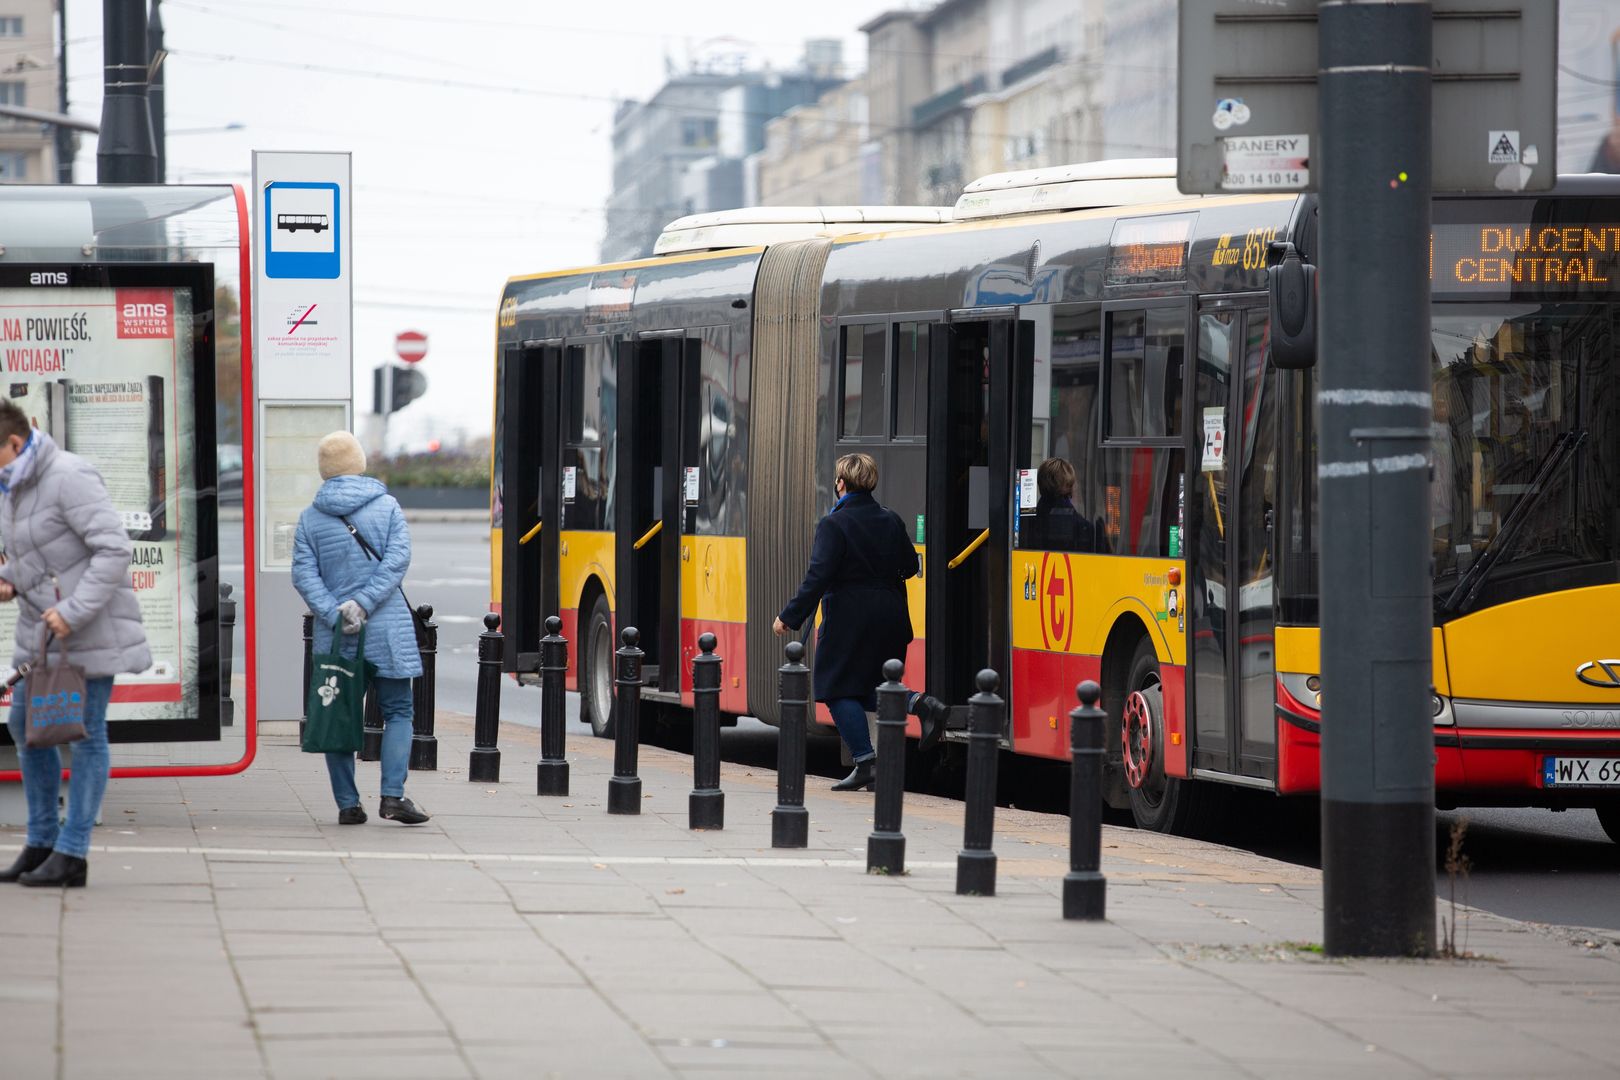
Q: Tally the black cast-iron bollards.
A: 12